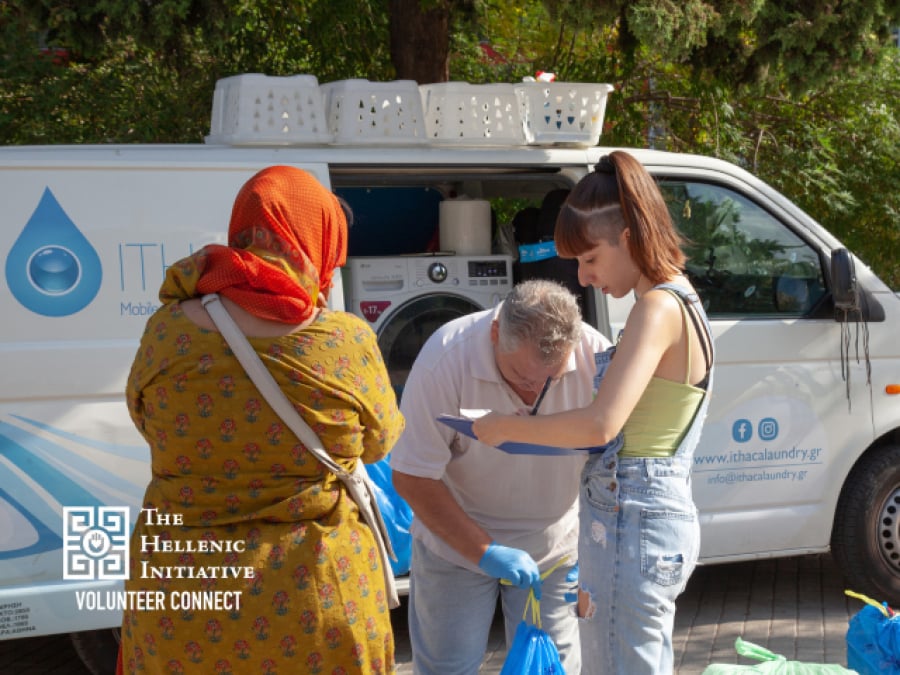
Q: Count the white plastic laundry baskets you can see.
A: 4